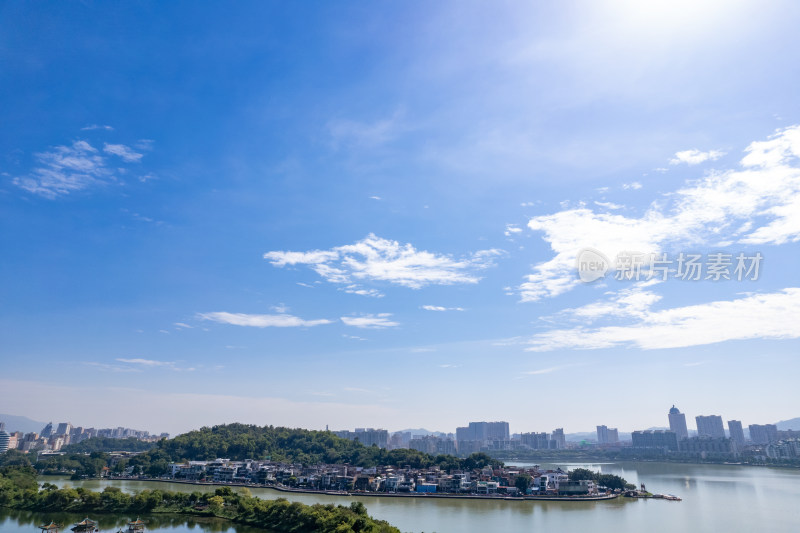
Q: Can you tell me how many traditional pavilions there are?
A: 3